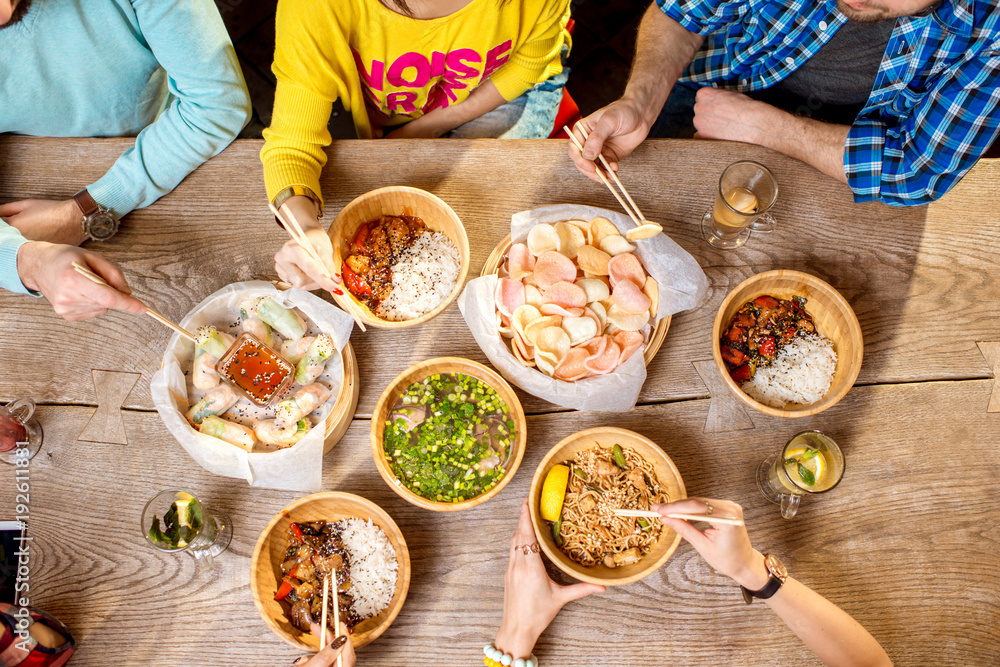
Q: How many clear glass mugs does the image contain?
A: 4